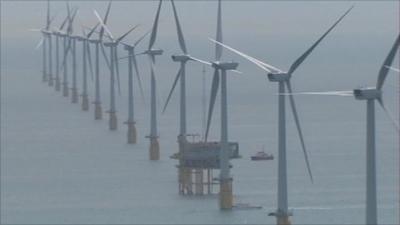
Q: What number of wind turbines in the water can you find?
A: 14